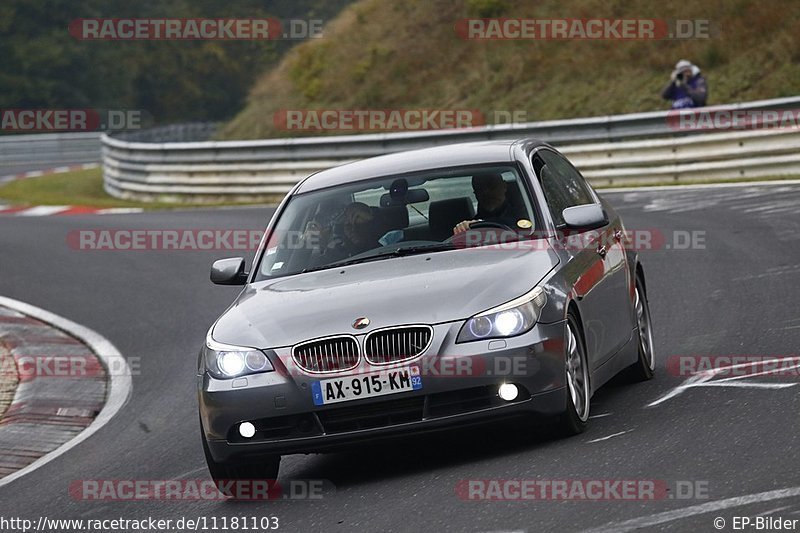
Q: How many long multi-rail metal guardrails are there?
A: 2